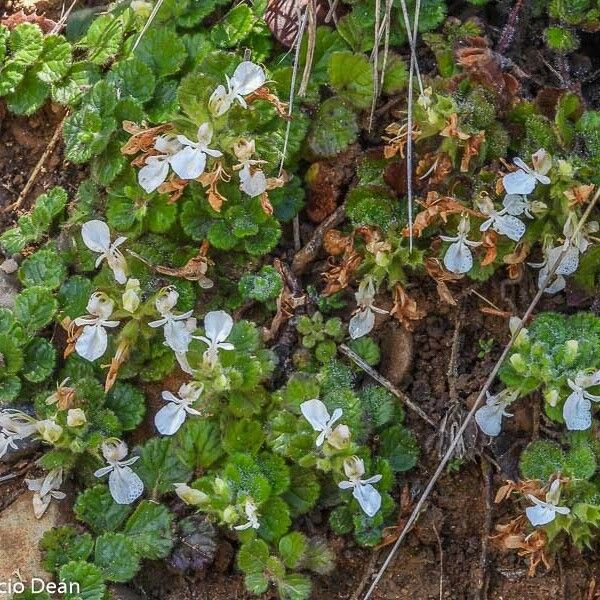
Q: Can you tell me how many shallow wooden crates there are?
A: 0